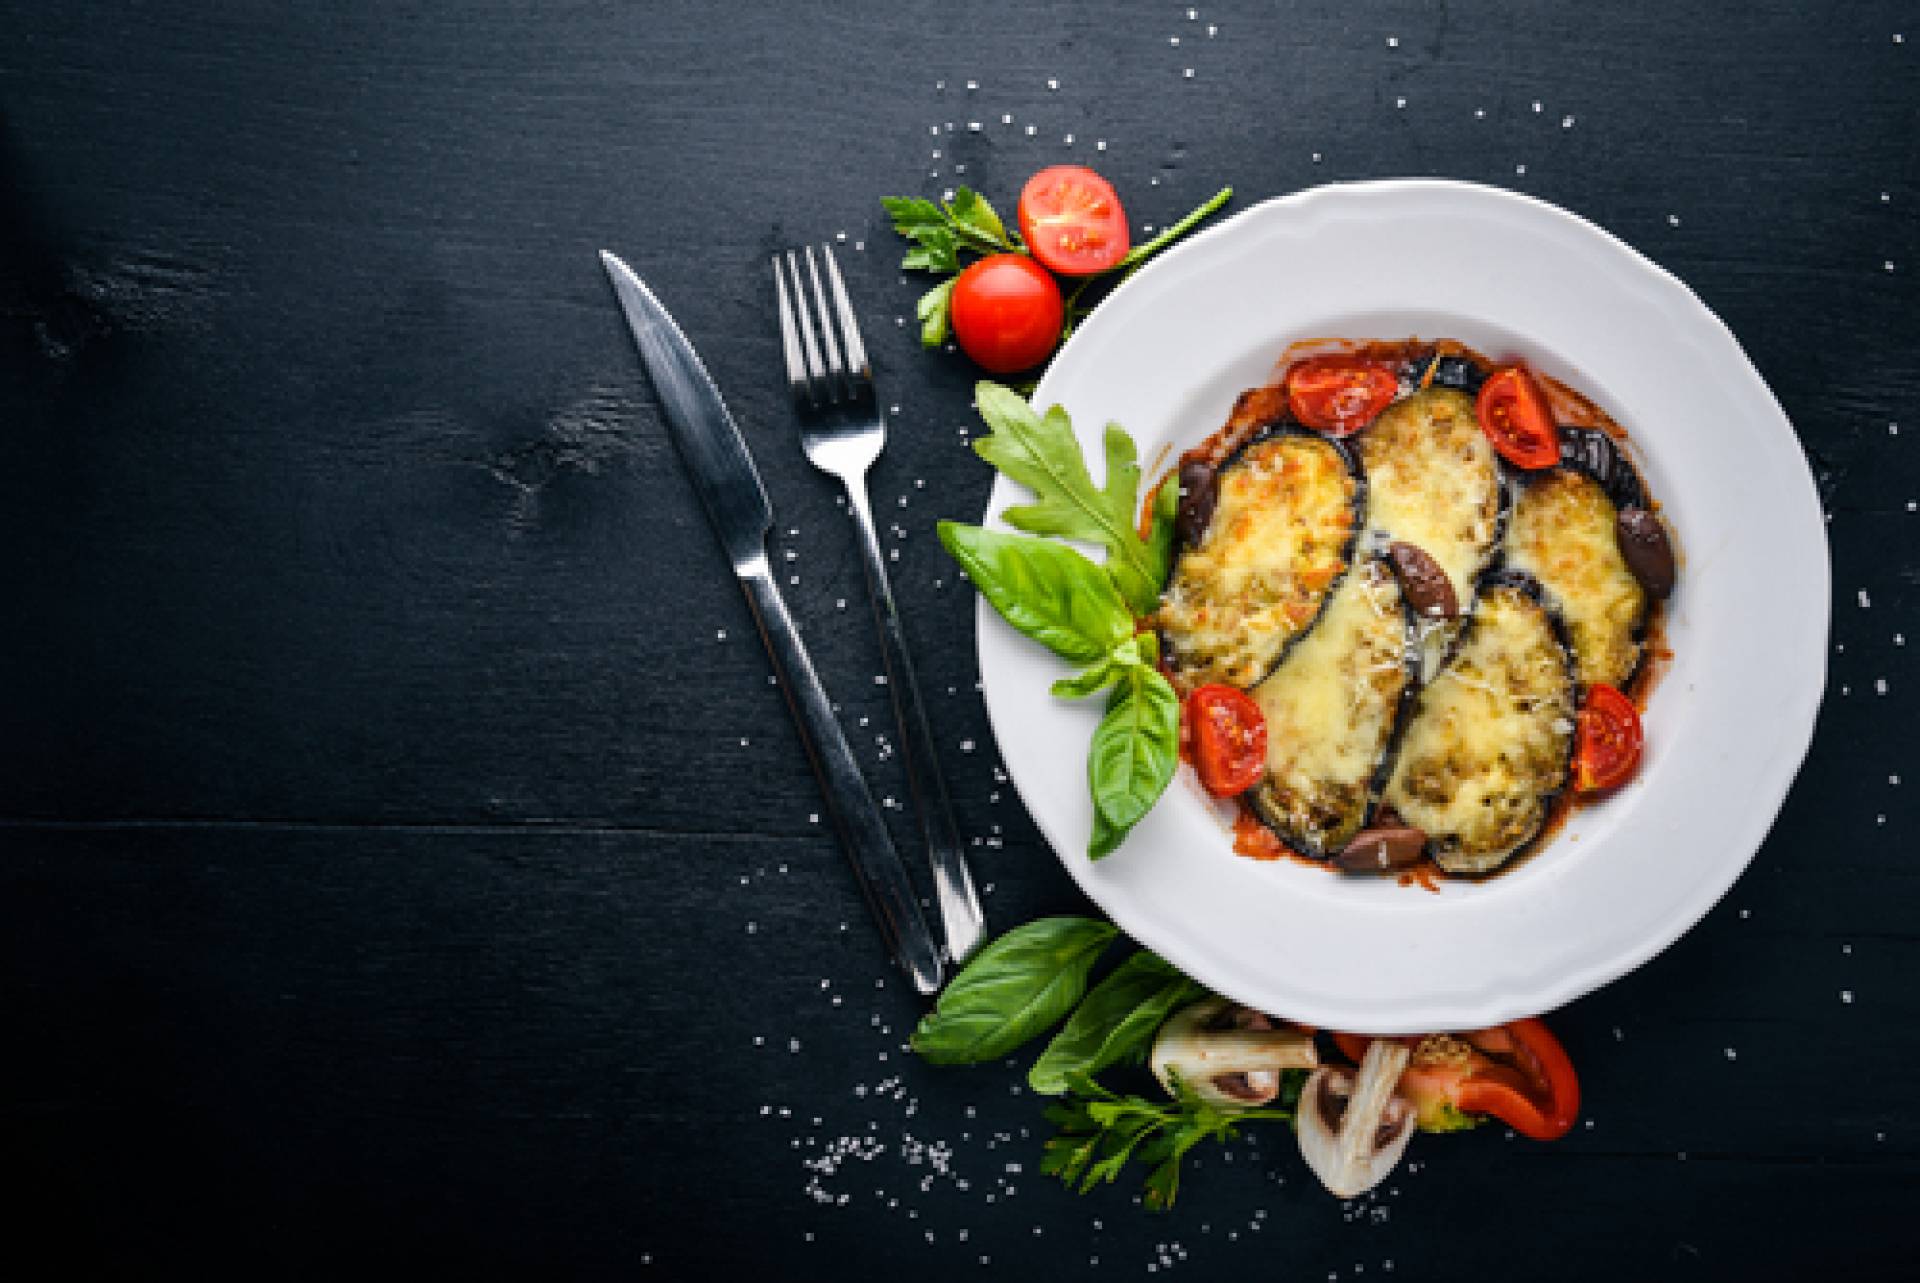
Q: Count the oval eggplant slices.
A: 5